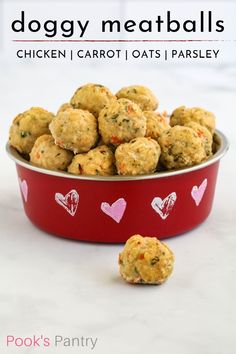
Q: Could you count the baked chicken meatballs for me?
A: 14